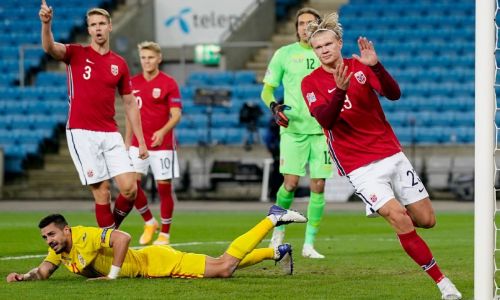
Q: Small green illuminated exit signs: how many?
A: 1